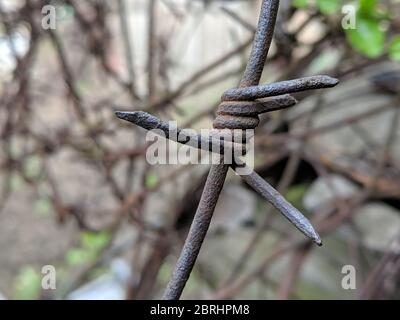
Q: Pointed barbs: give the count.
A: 4